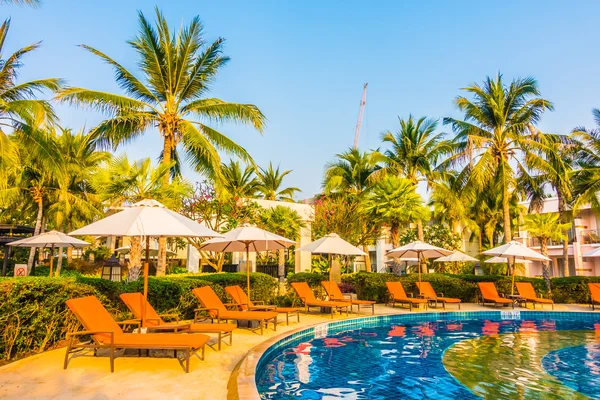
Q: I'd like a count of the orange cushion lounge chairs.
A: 11